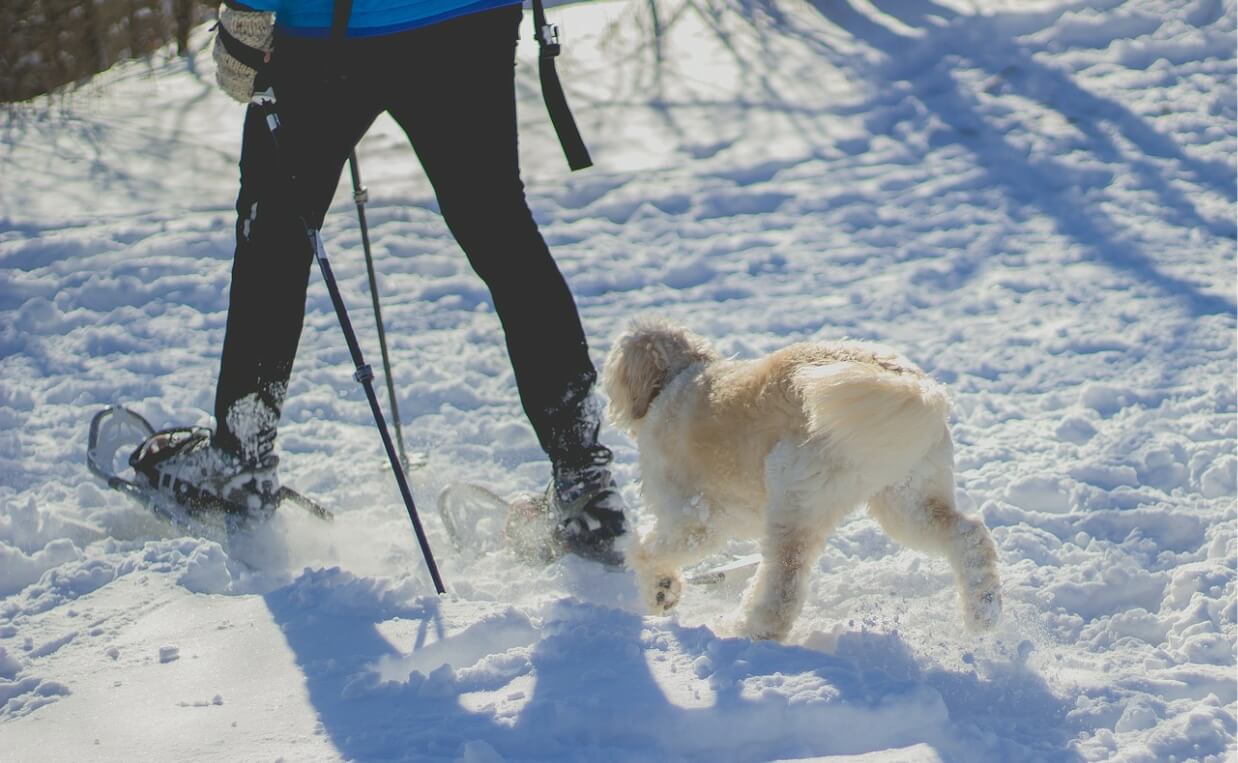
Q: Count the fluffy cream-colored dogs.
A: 1